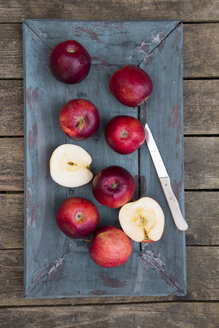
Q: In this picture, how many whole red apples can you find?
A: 7